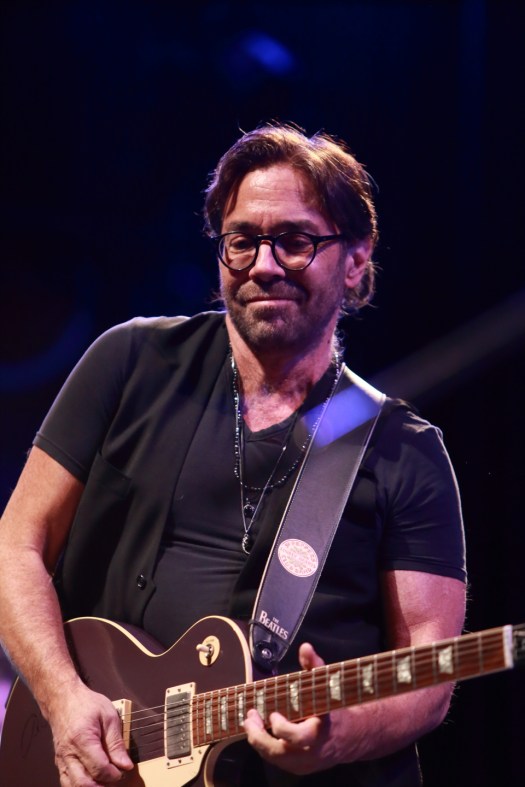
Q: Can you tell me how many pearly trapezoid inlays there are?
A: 9